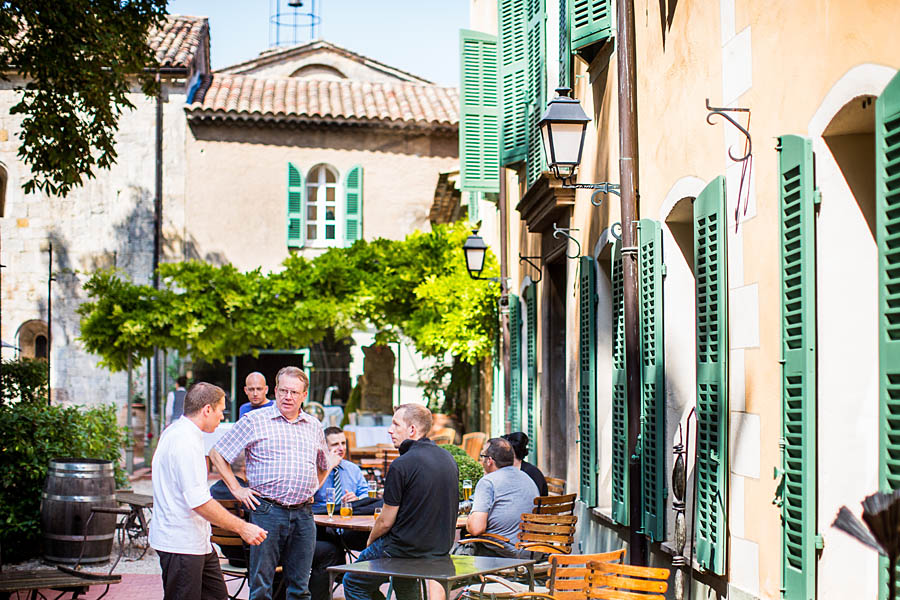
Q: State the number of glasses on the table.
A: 5